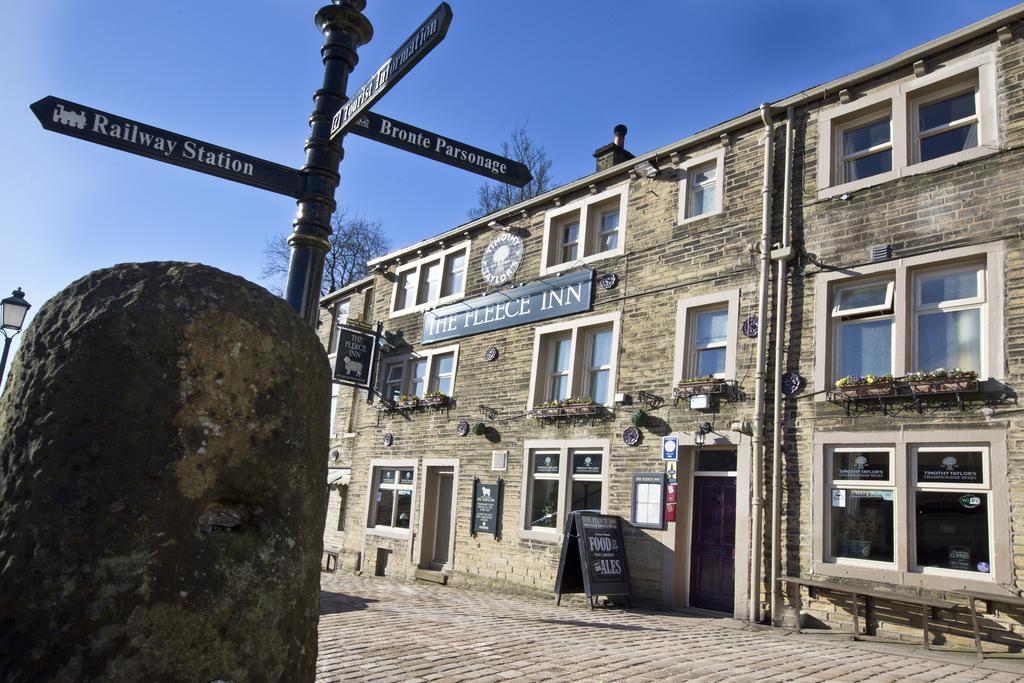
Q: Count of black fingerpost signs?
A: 3